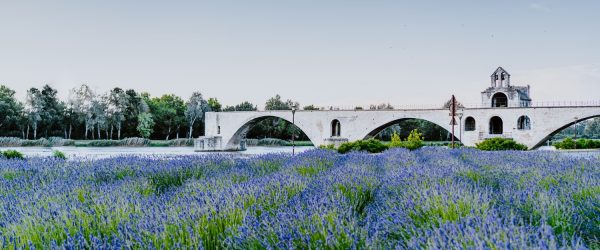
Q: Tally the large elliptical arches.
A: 3